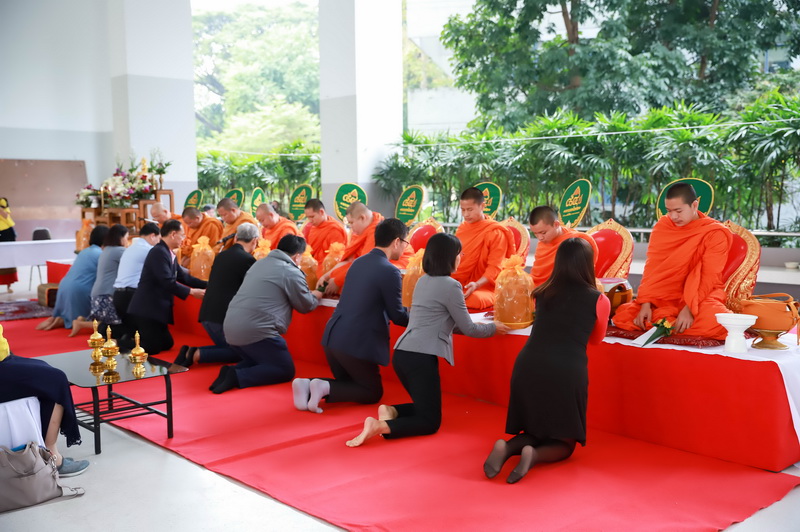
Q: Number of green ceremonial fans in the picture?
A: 9